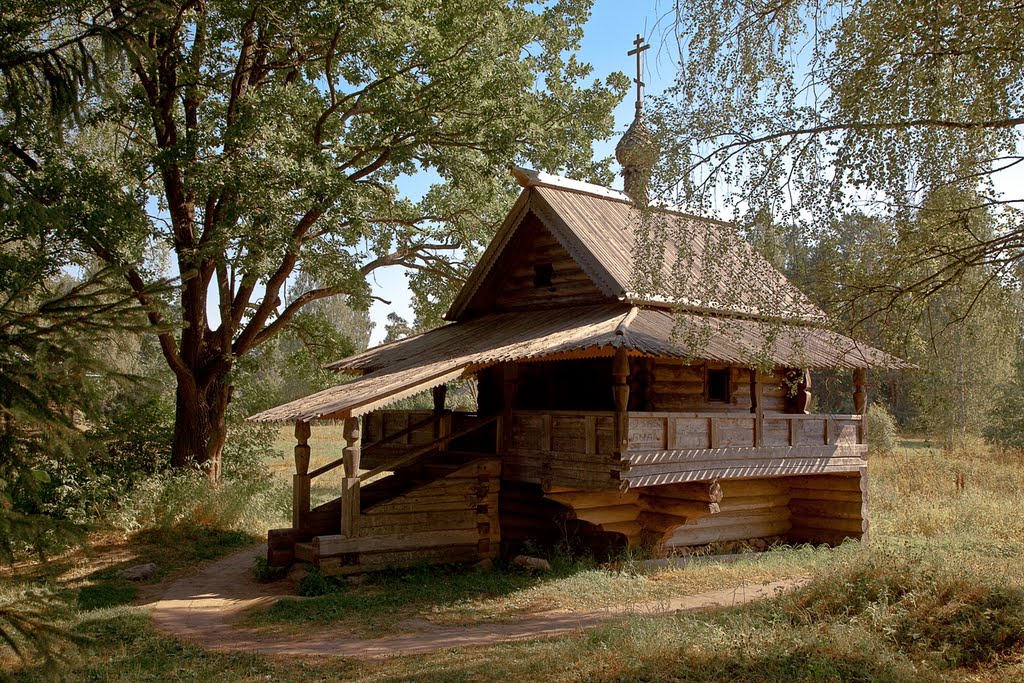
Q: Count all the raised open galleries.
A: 1